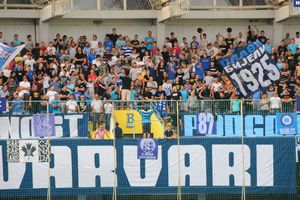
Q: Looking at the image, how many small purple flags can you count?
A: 3